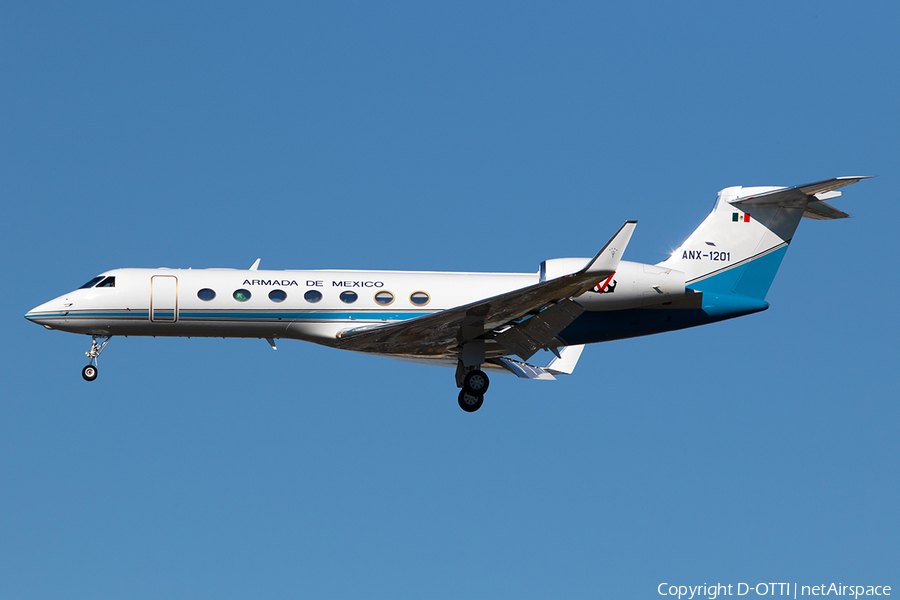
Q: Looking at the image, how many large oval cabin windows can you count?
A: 7